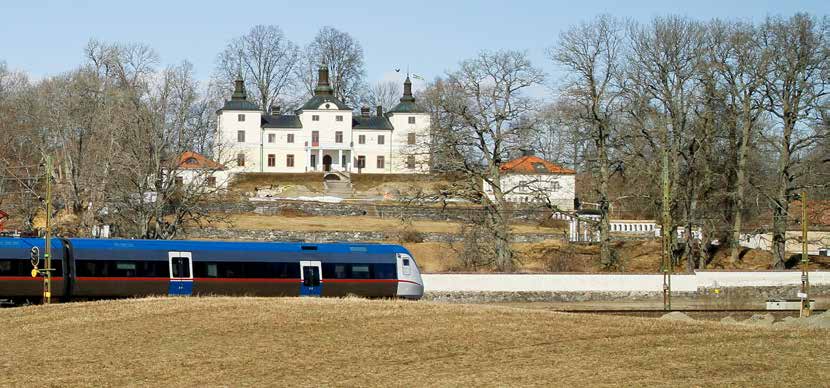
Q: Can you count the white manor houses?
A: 1